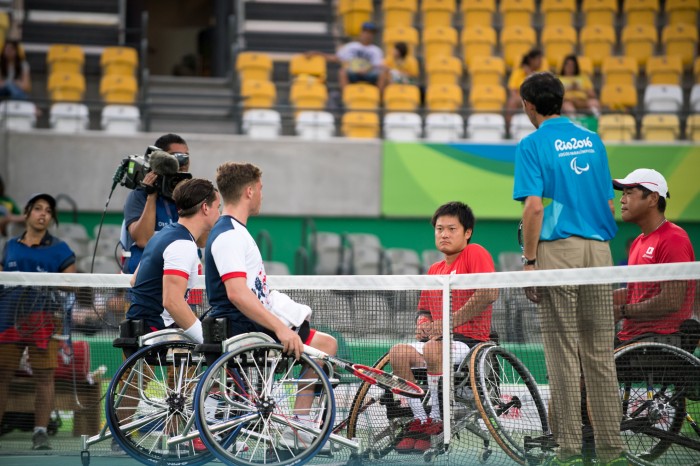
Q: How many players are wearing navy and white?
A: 2